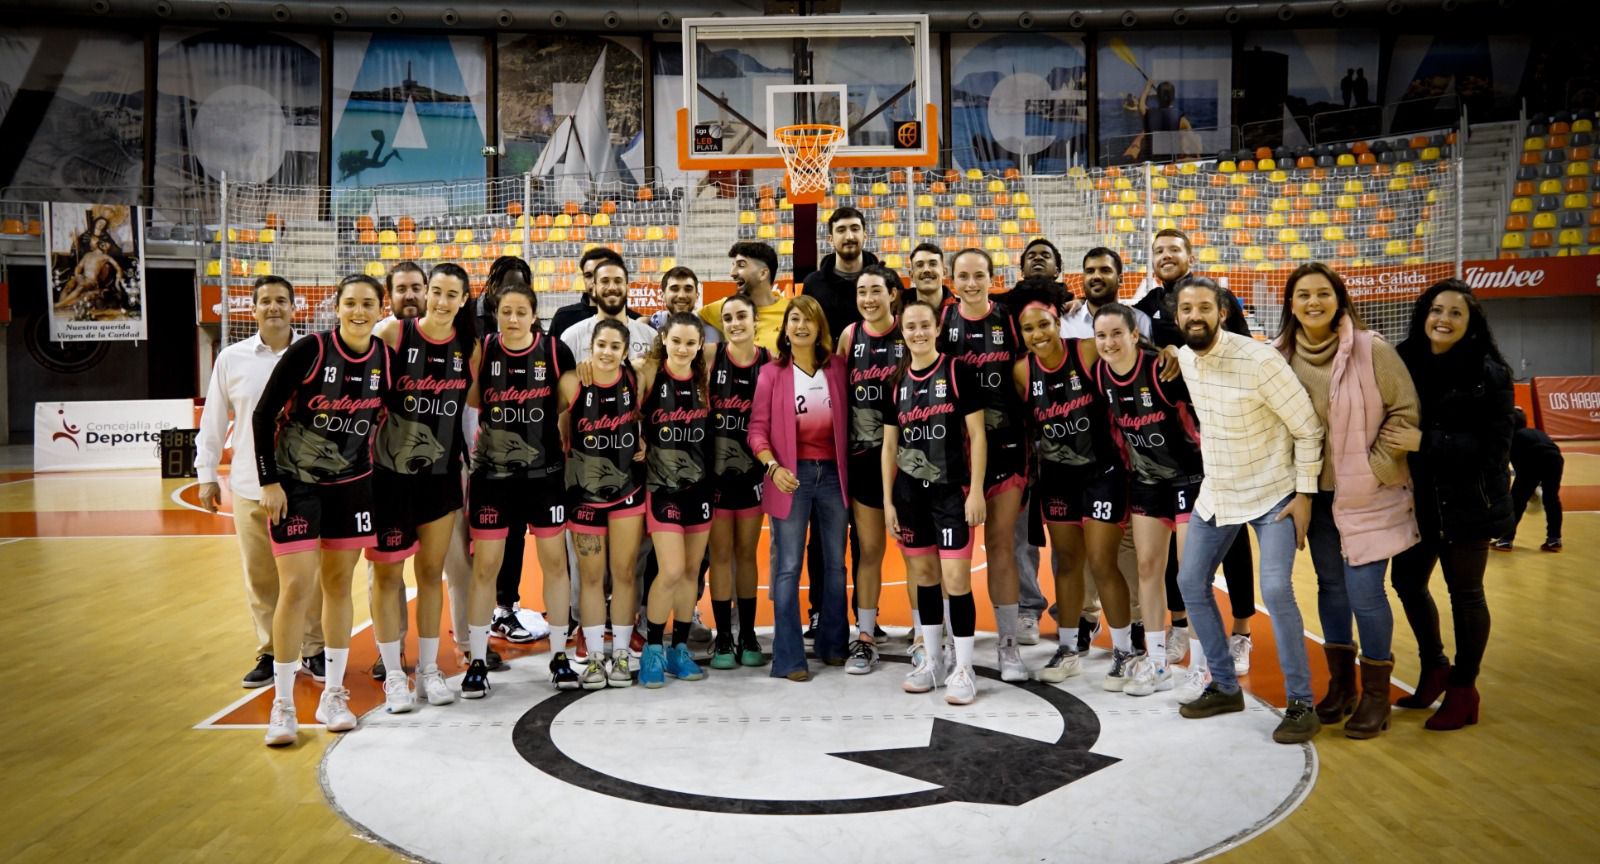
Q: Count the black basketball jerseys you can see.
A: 11